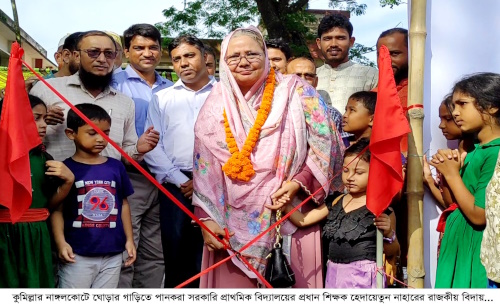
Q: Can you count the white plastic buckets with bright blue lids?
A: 0